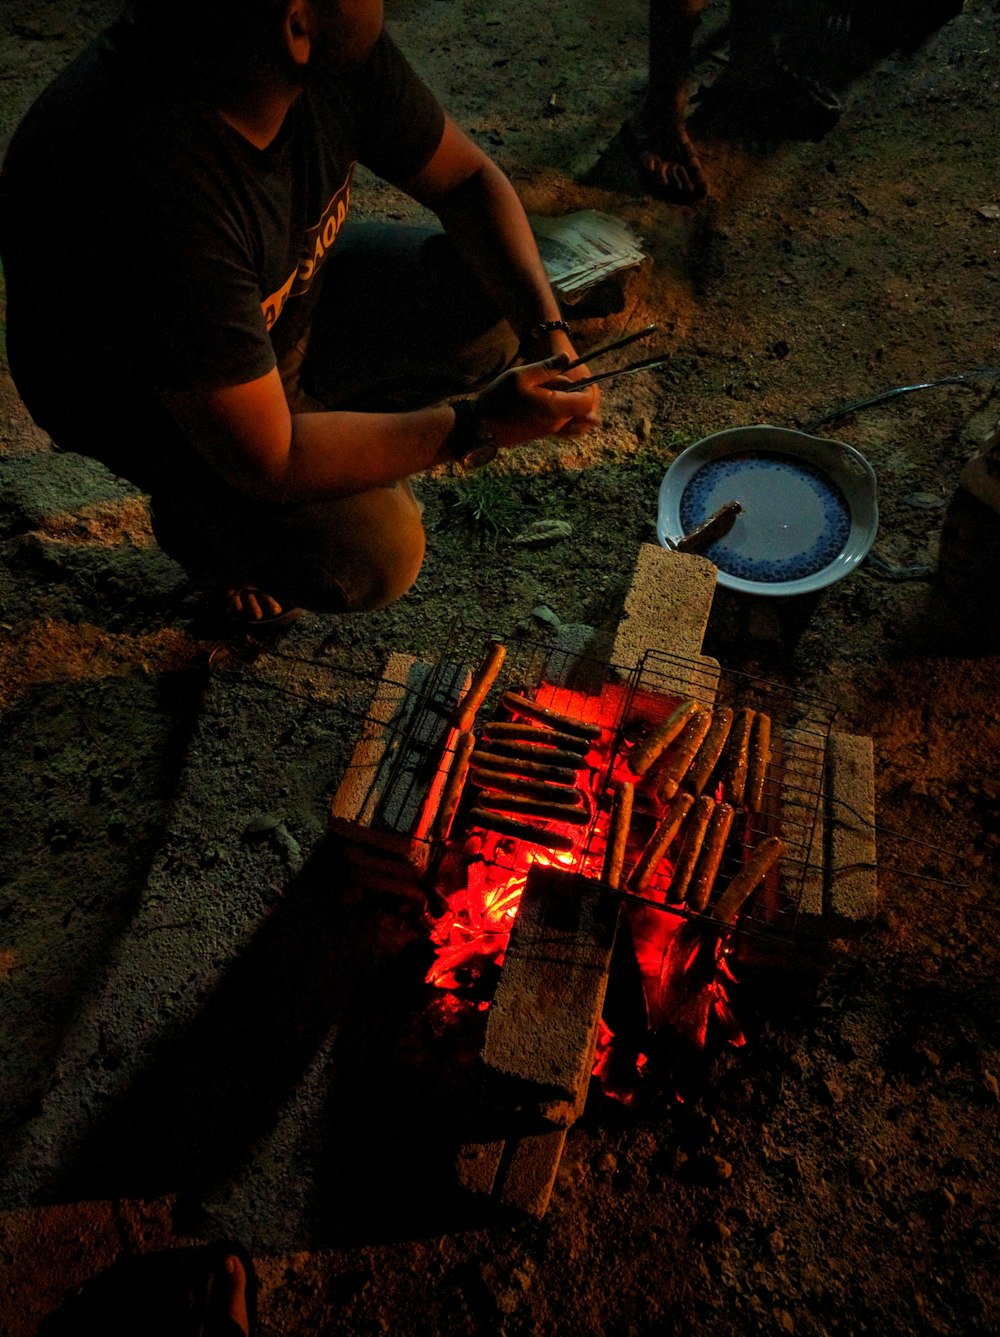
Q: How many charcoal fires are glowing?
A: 1